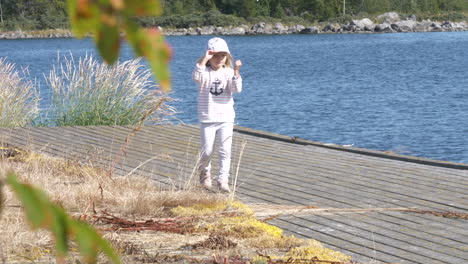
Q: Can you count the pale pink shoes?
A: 2